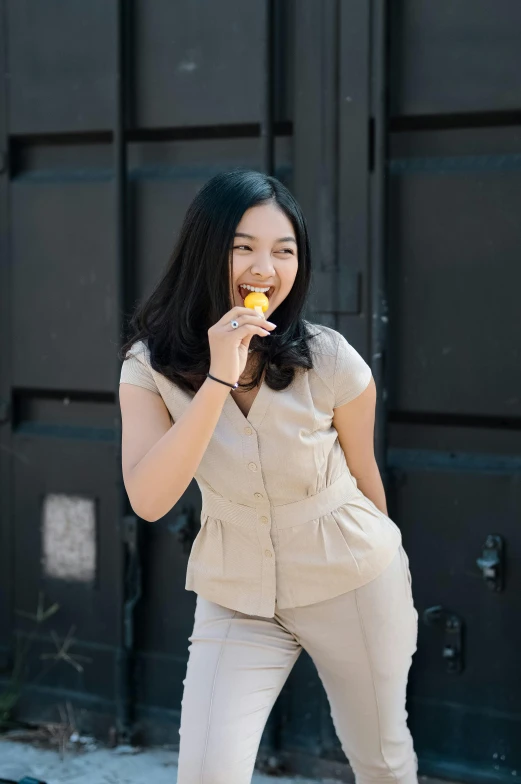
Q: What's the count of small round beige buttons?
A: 5